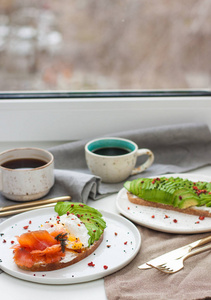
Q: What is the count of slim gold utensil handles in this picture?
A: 4